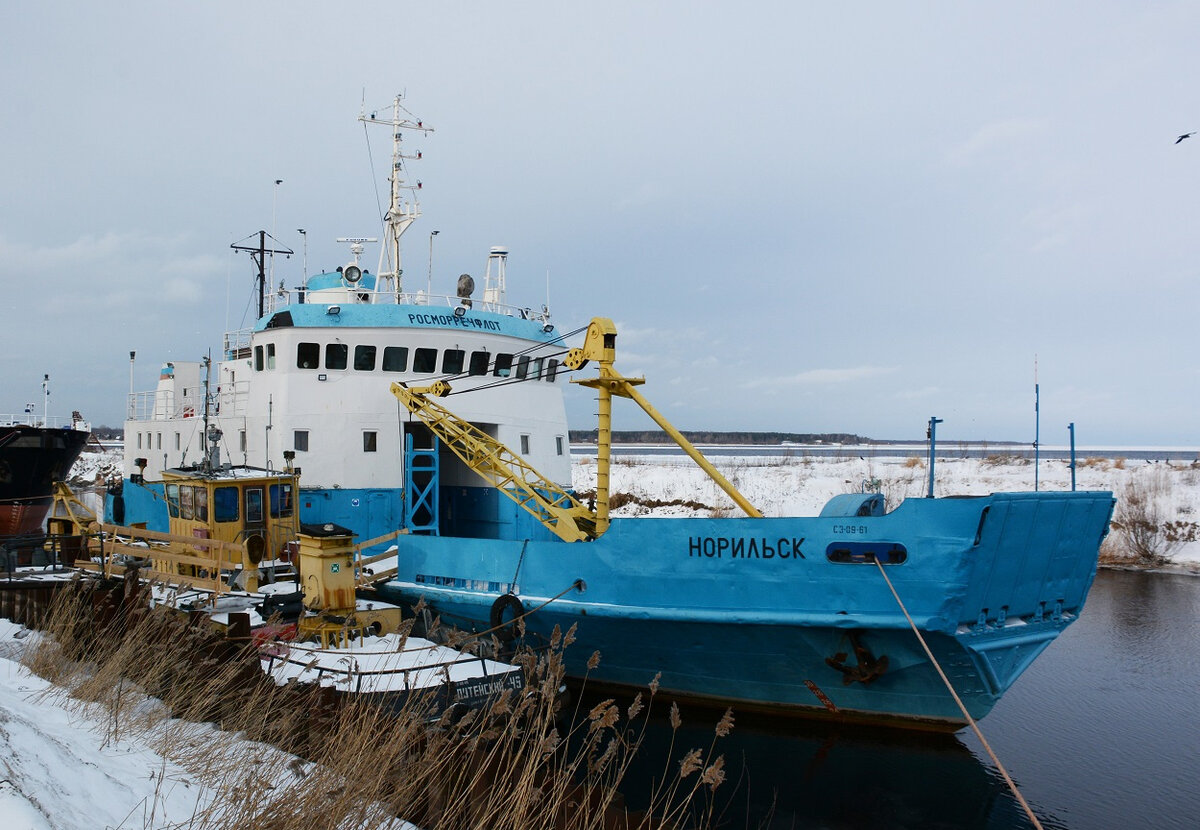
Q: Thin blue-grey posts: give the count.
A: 3